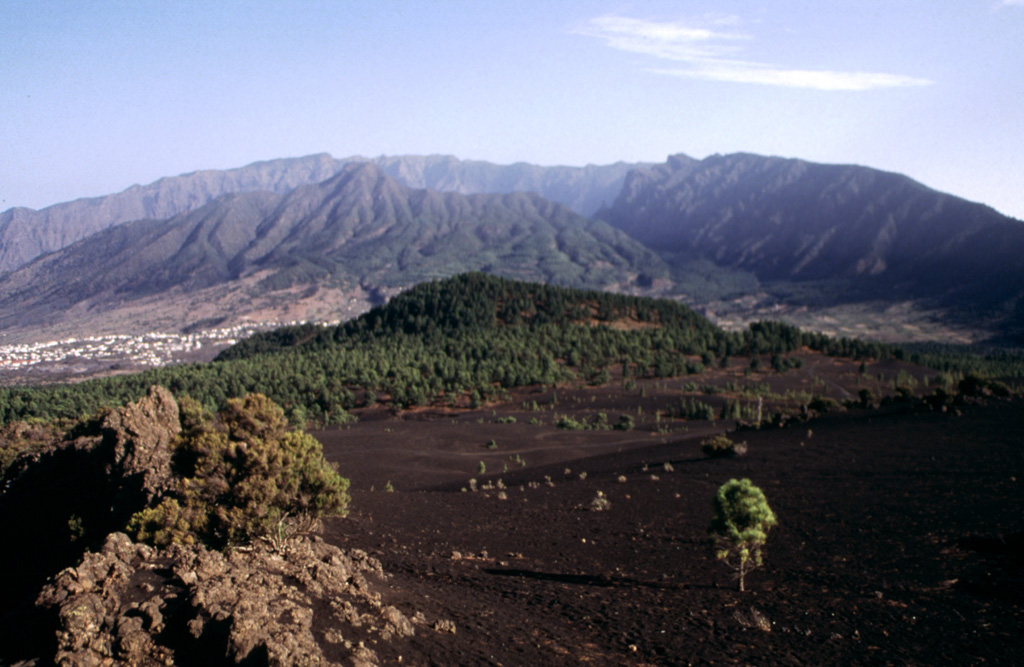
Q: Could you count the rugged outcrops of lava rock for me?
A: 2